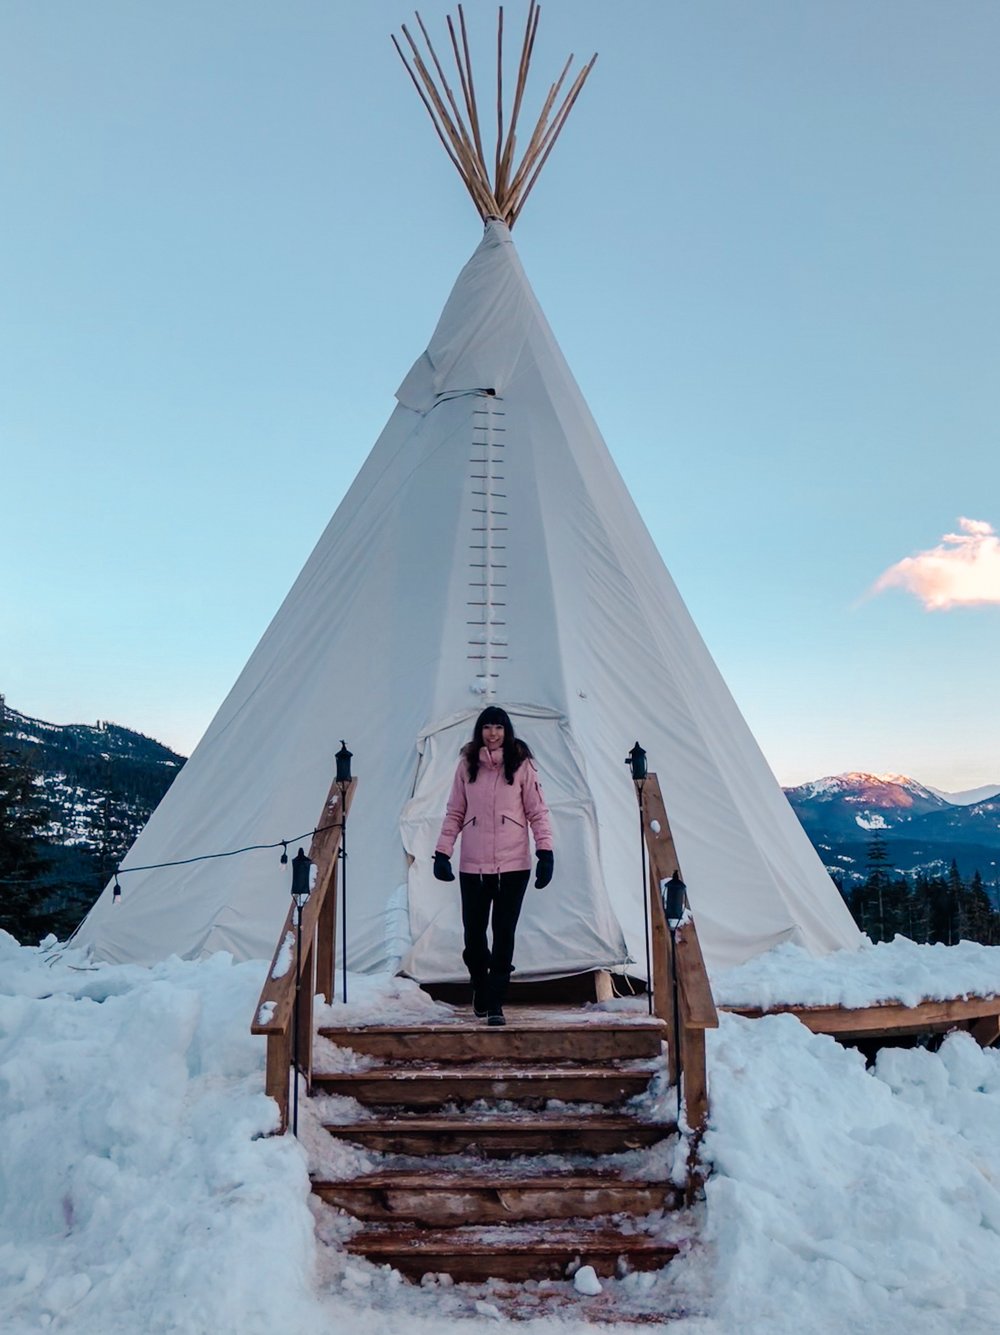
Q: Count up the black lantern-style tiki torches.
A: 4